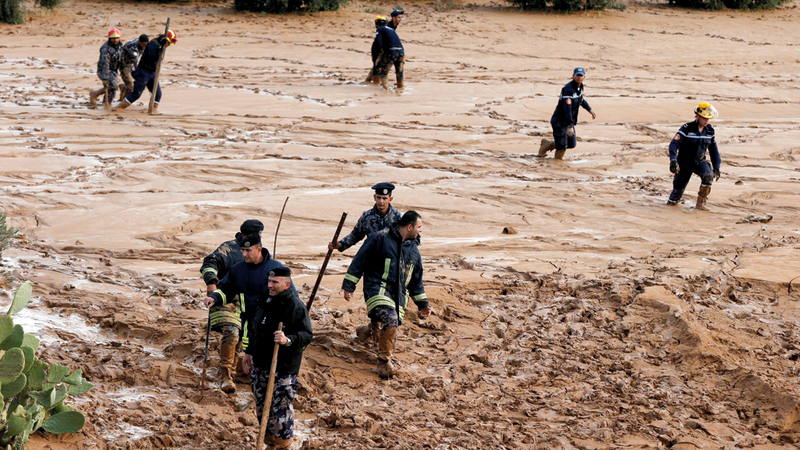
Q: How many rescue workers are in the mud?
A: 12